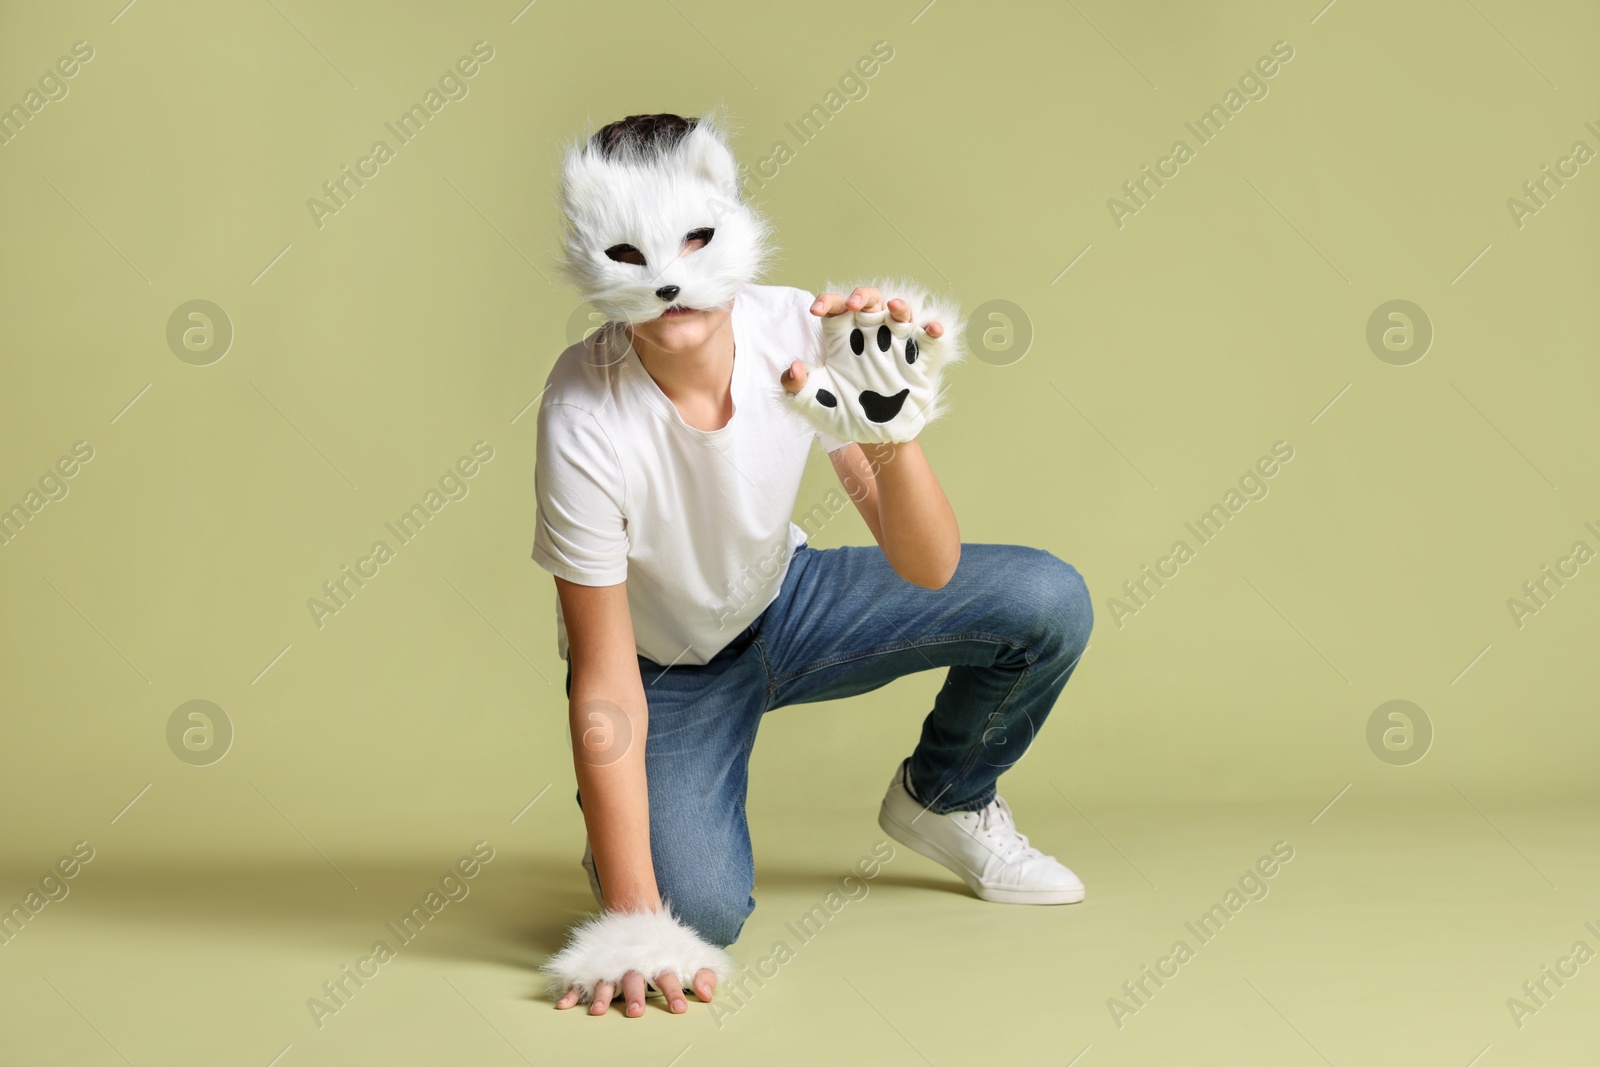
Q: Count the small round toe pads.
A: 4